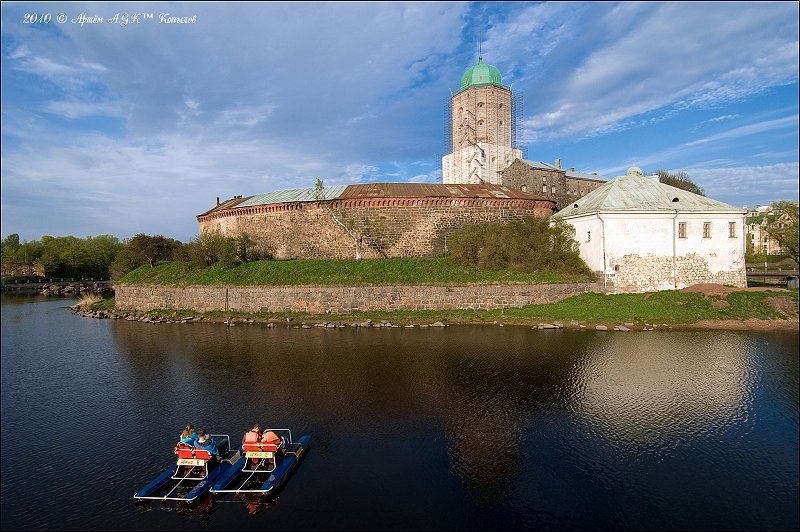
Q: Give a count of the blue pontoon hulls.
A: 4